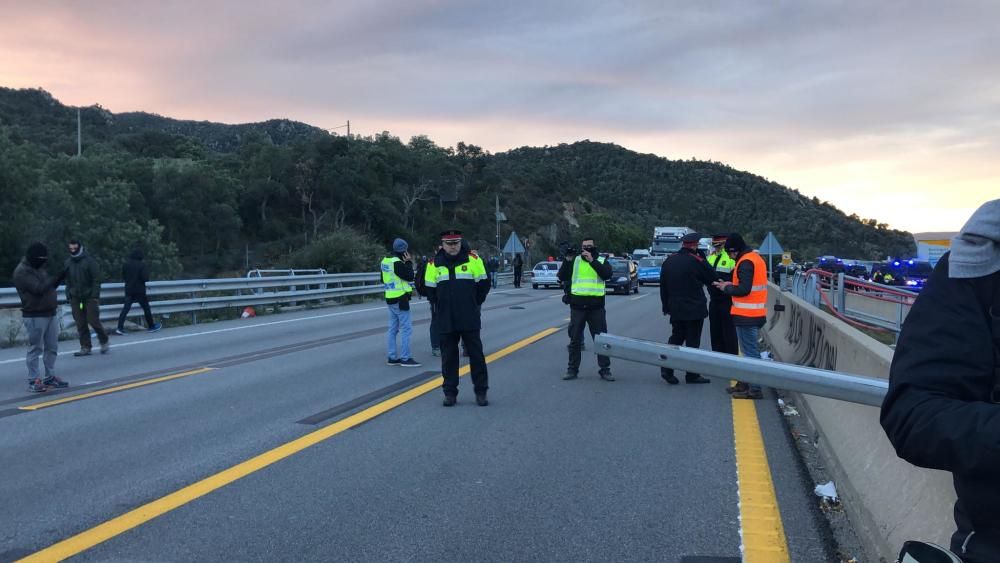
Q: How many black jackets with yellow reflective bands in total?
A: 2